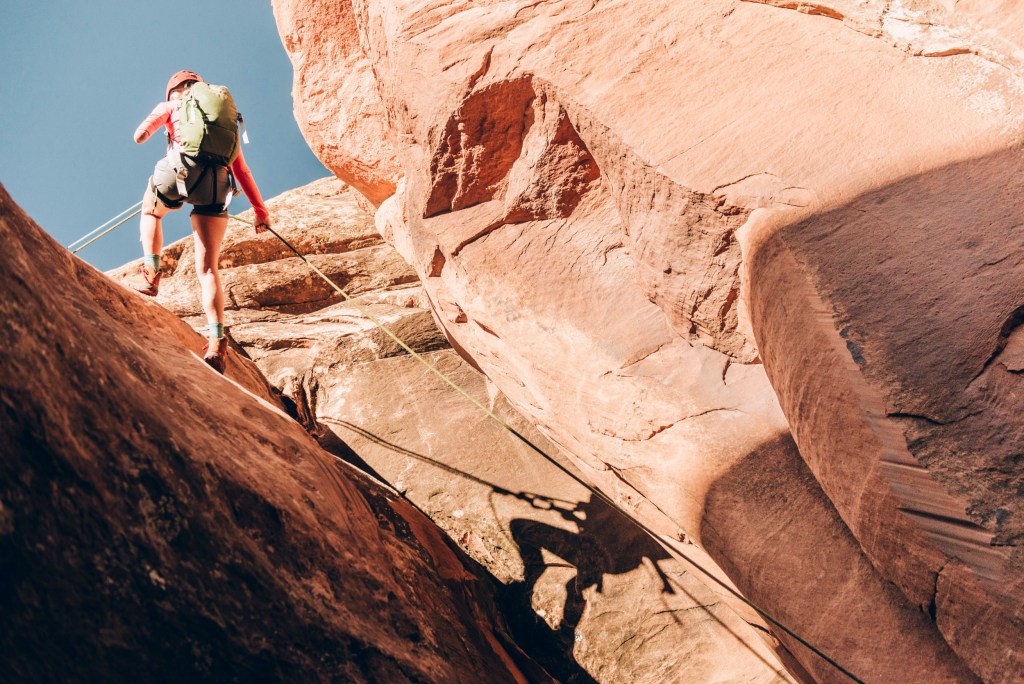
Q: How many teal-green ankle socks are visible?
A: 2